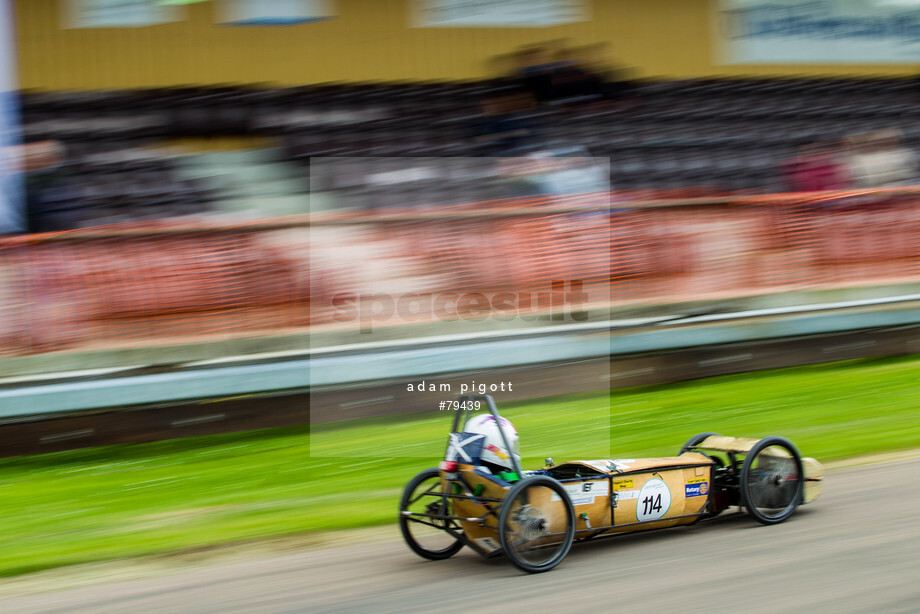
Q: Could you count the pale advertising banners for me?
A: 4